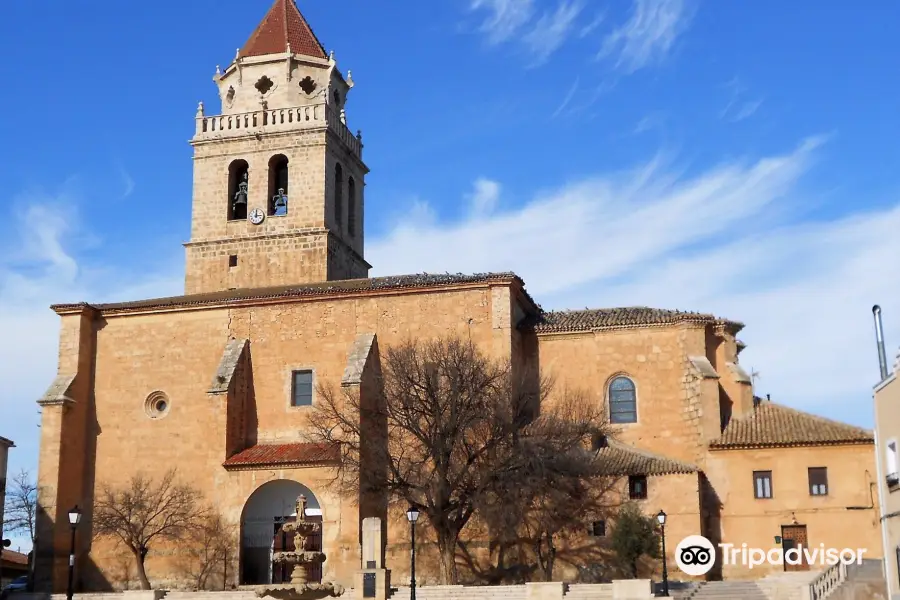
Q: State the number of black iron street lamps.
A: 3